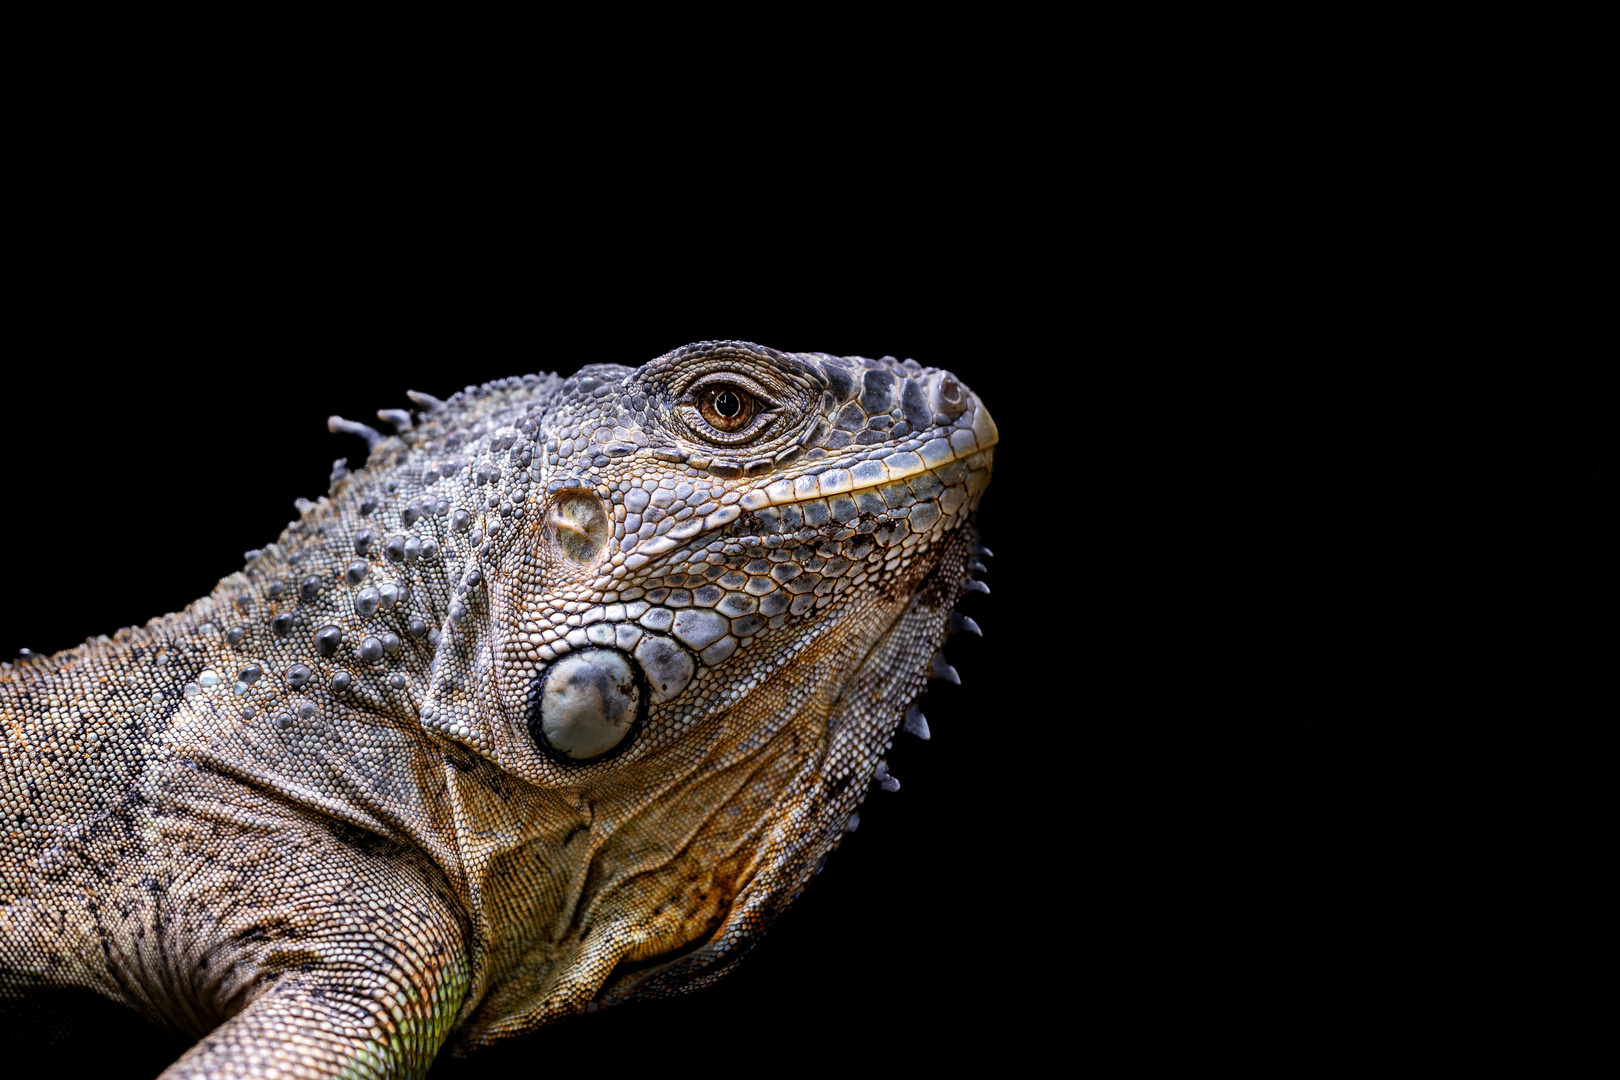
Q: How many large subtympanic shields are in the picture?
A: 1